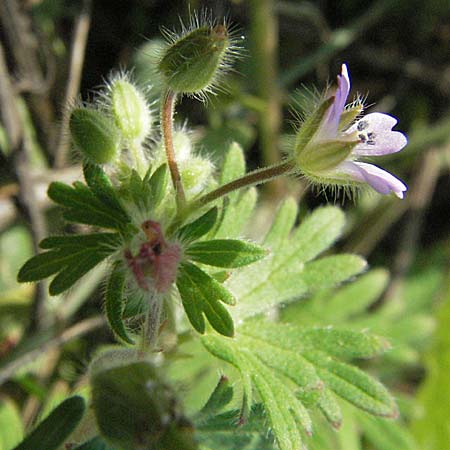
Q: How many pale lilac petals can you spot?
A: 3